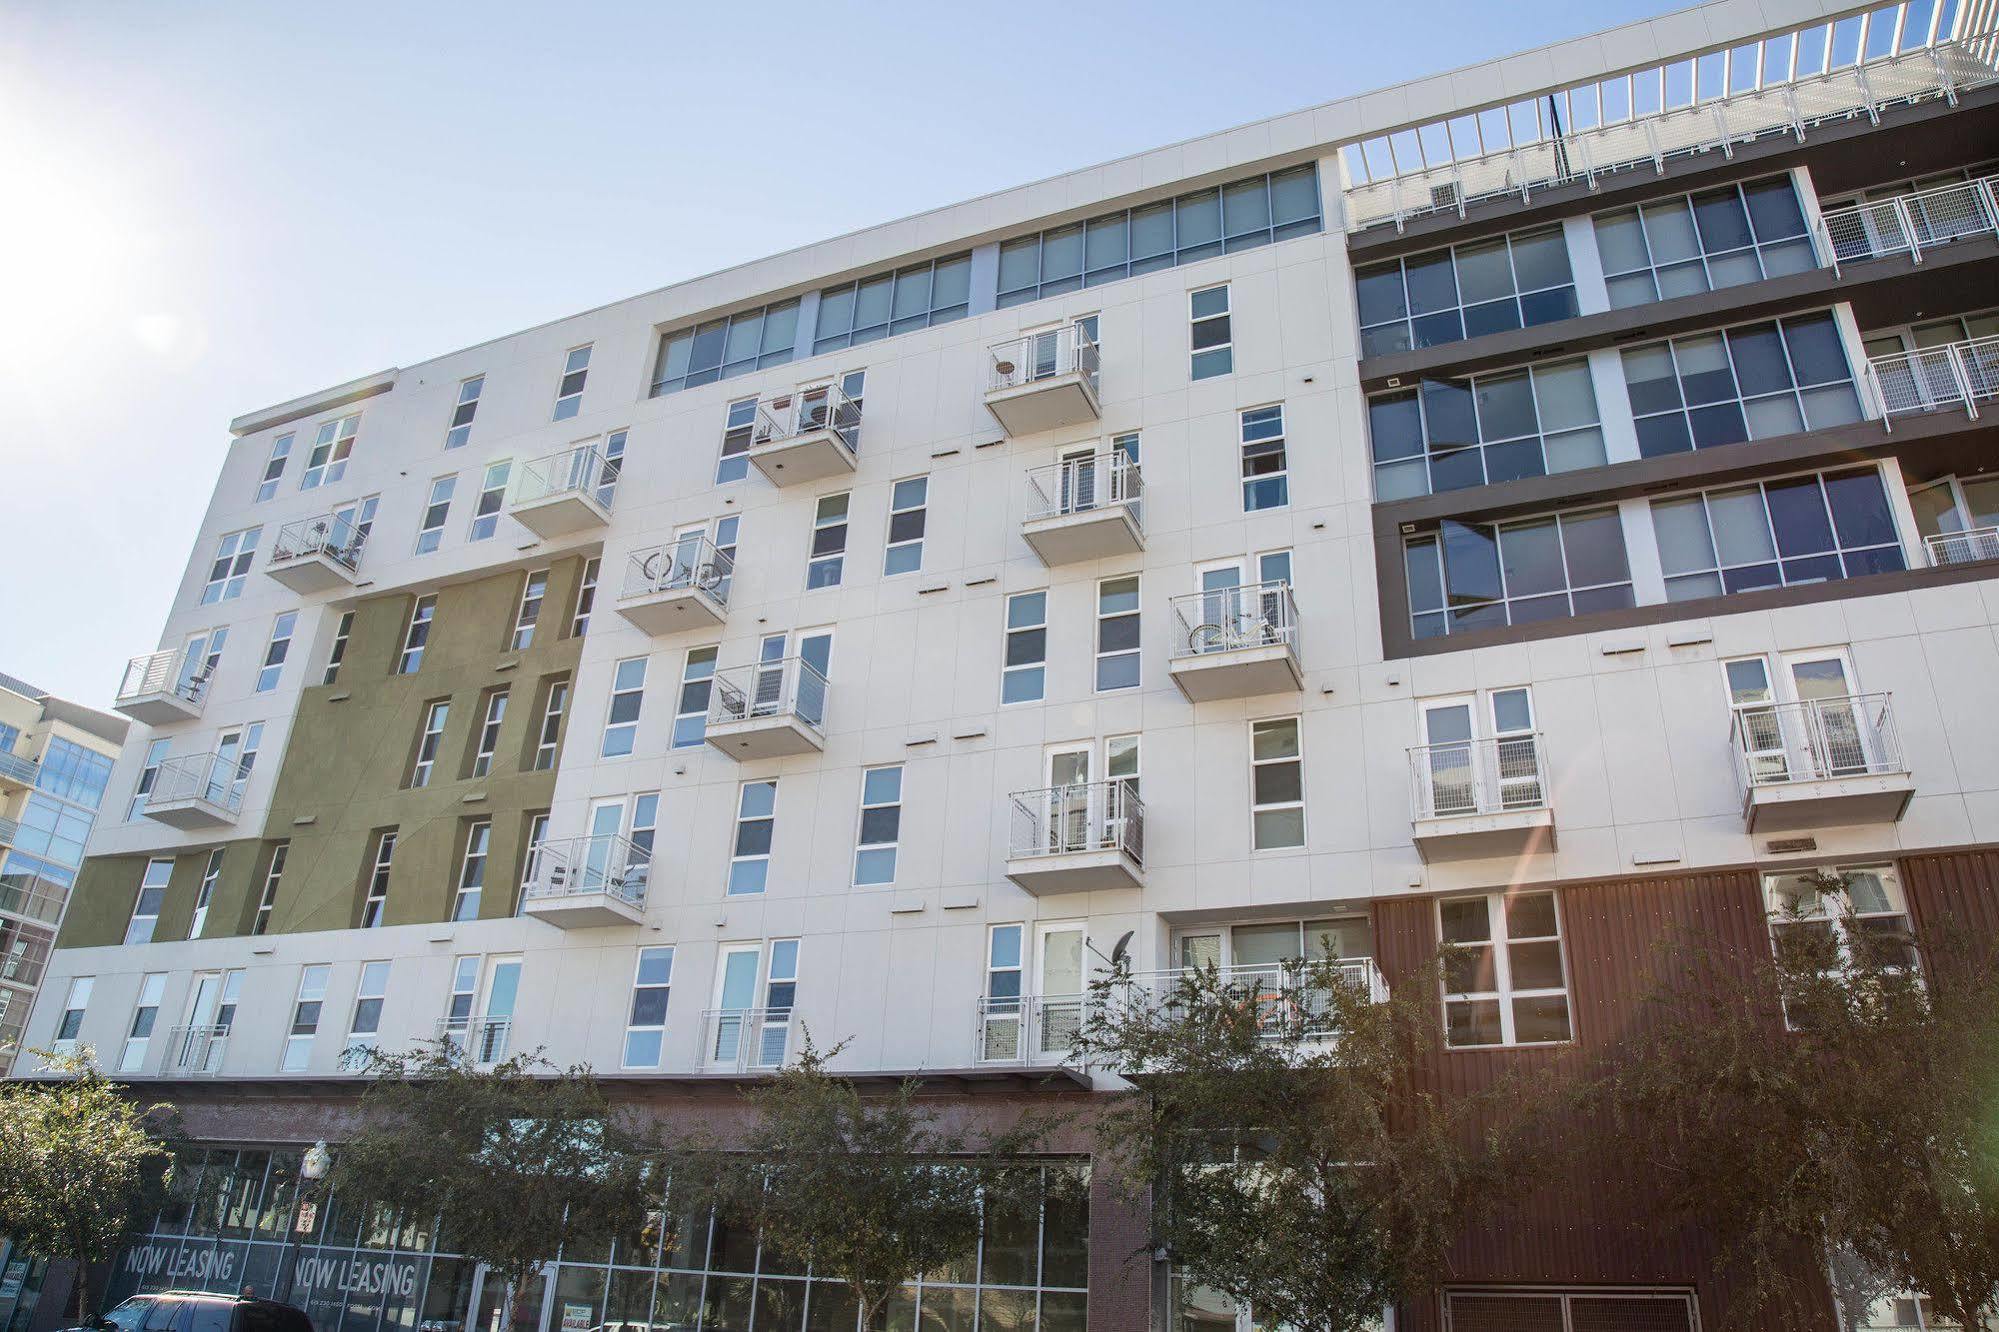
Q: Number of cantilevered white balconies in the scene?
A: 14